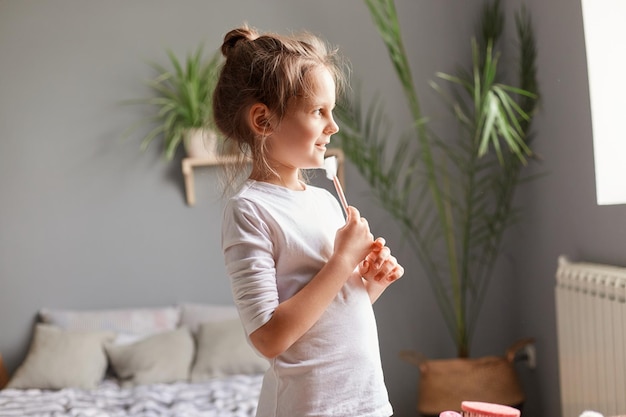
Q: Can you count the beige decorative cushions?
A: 3